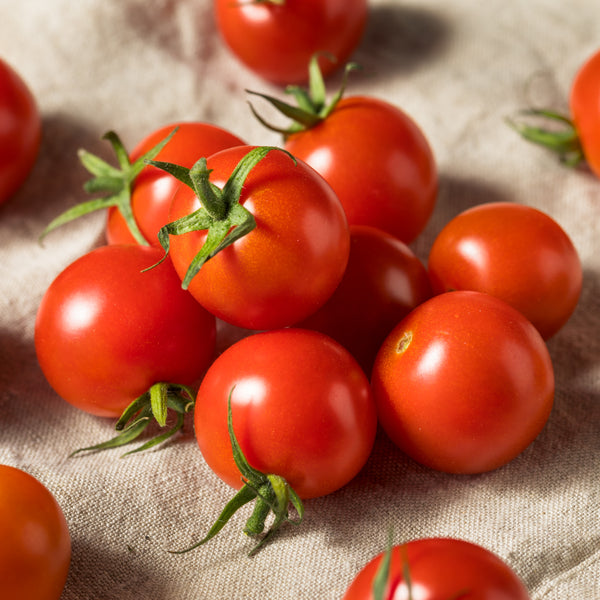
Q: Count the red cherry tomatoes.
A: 13